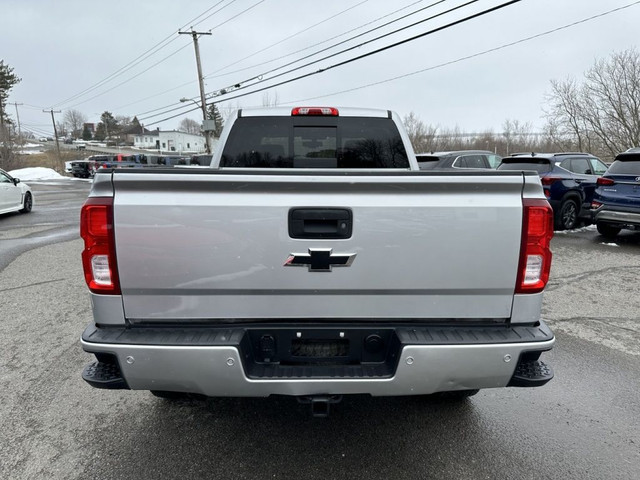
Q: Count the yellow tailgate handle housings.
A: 0